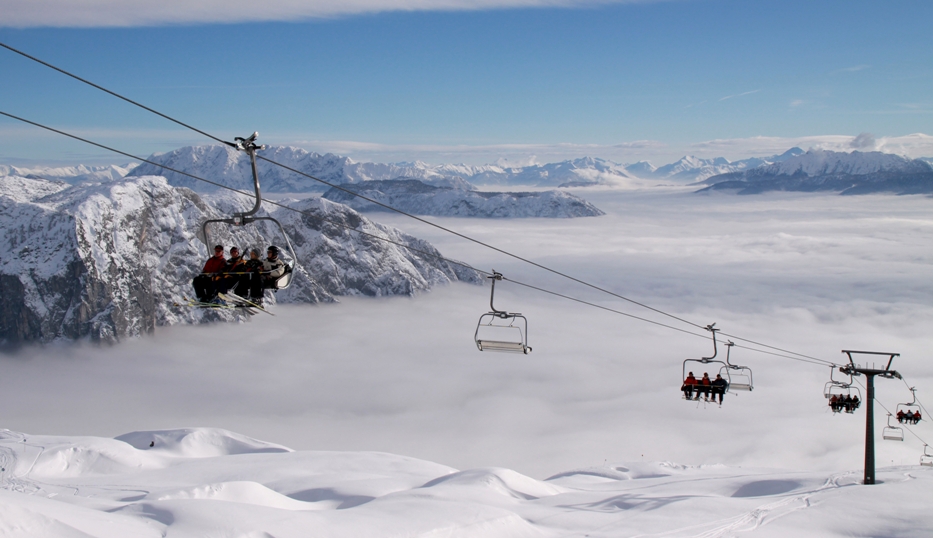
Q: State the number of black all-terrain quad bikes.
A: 0